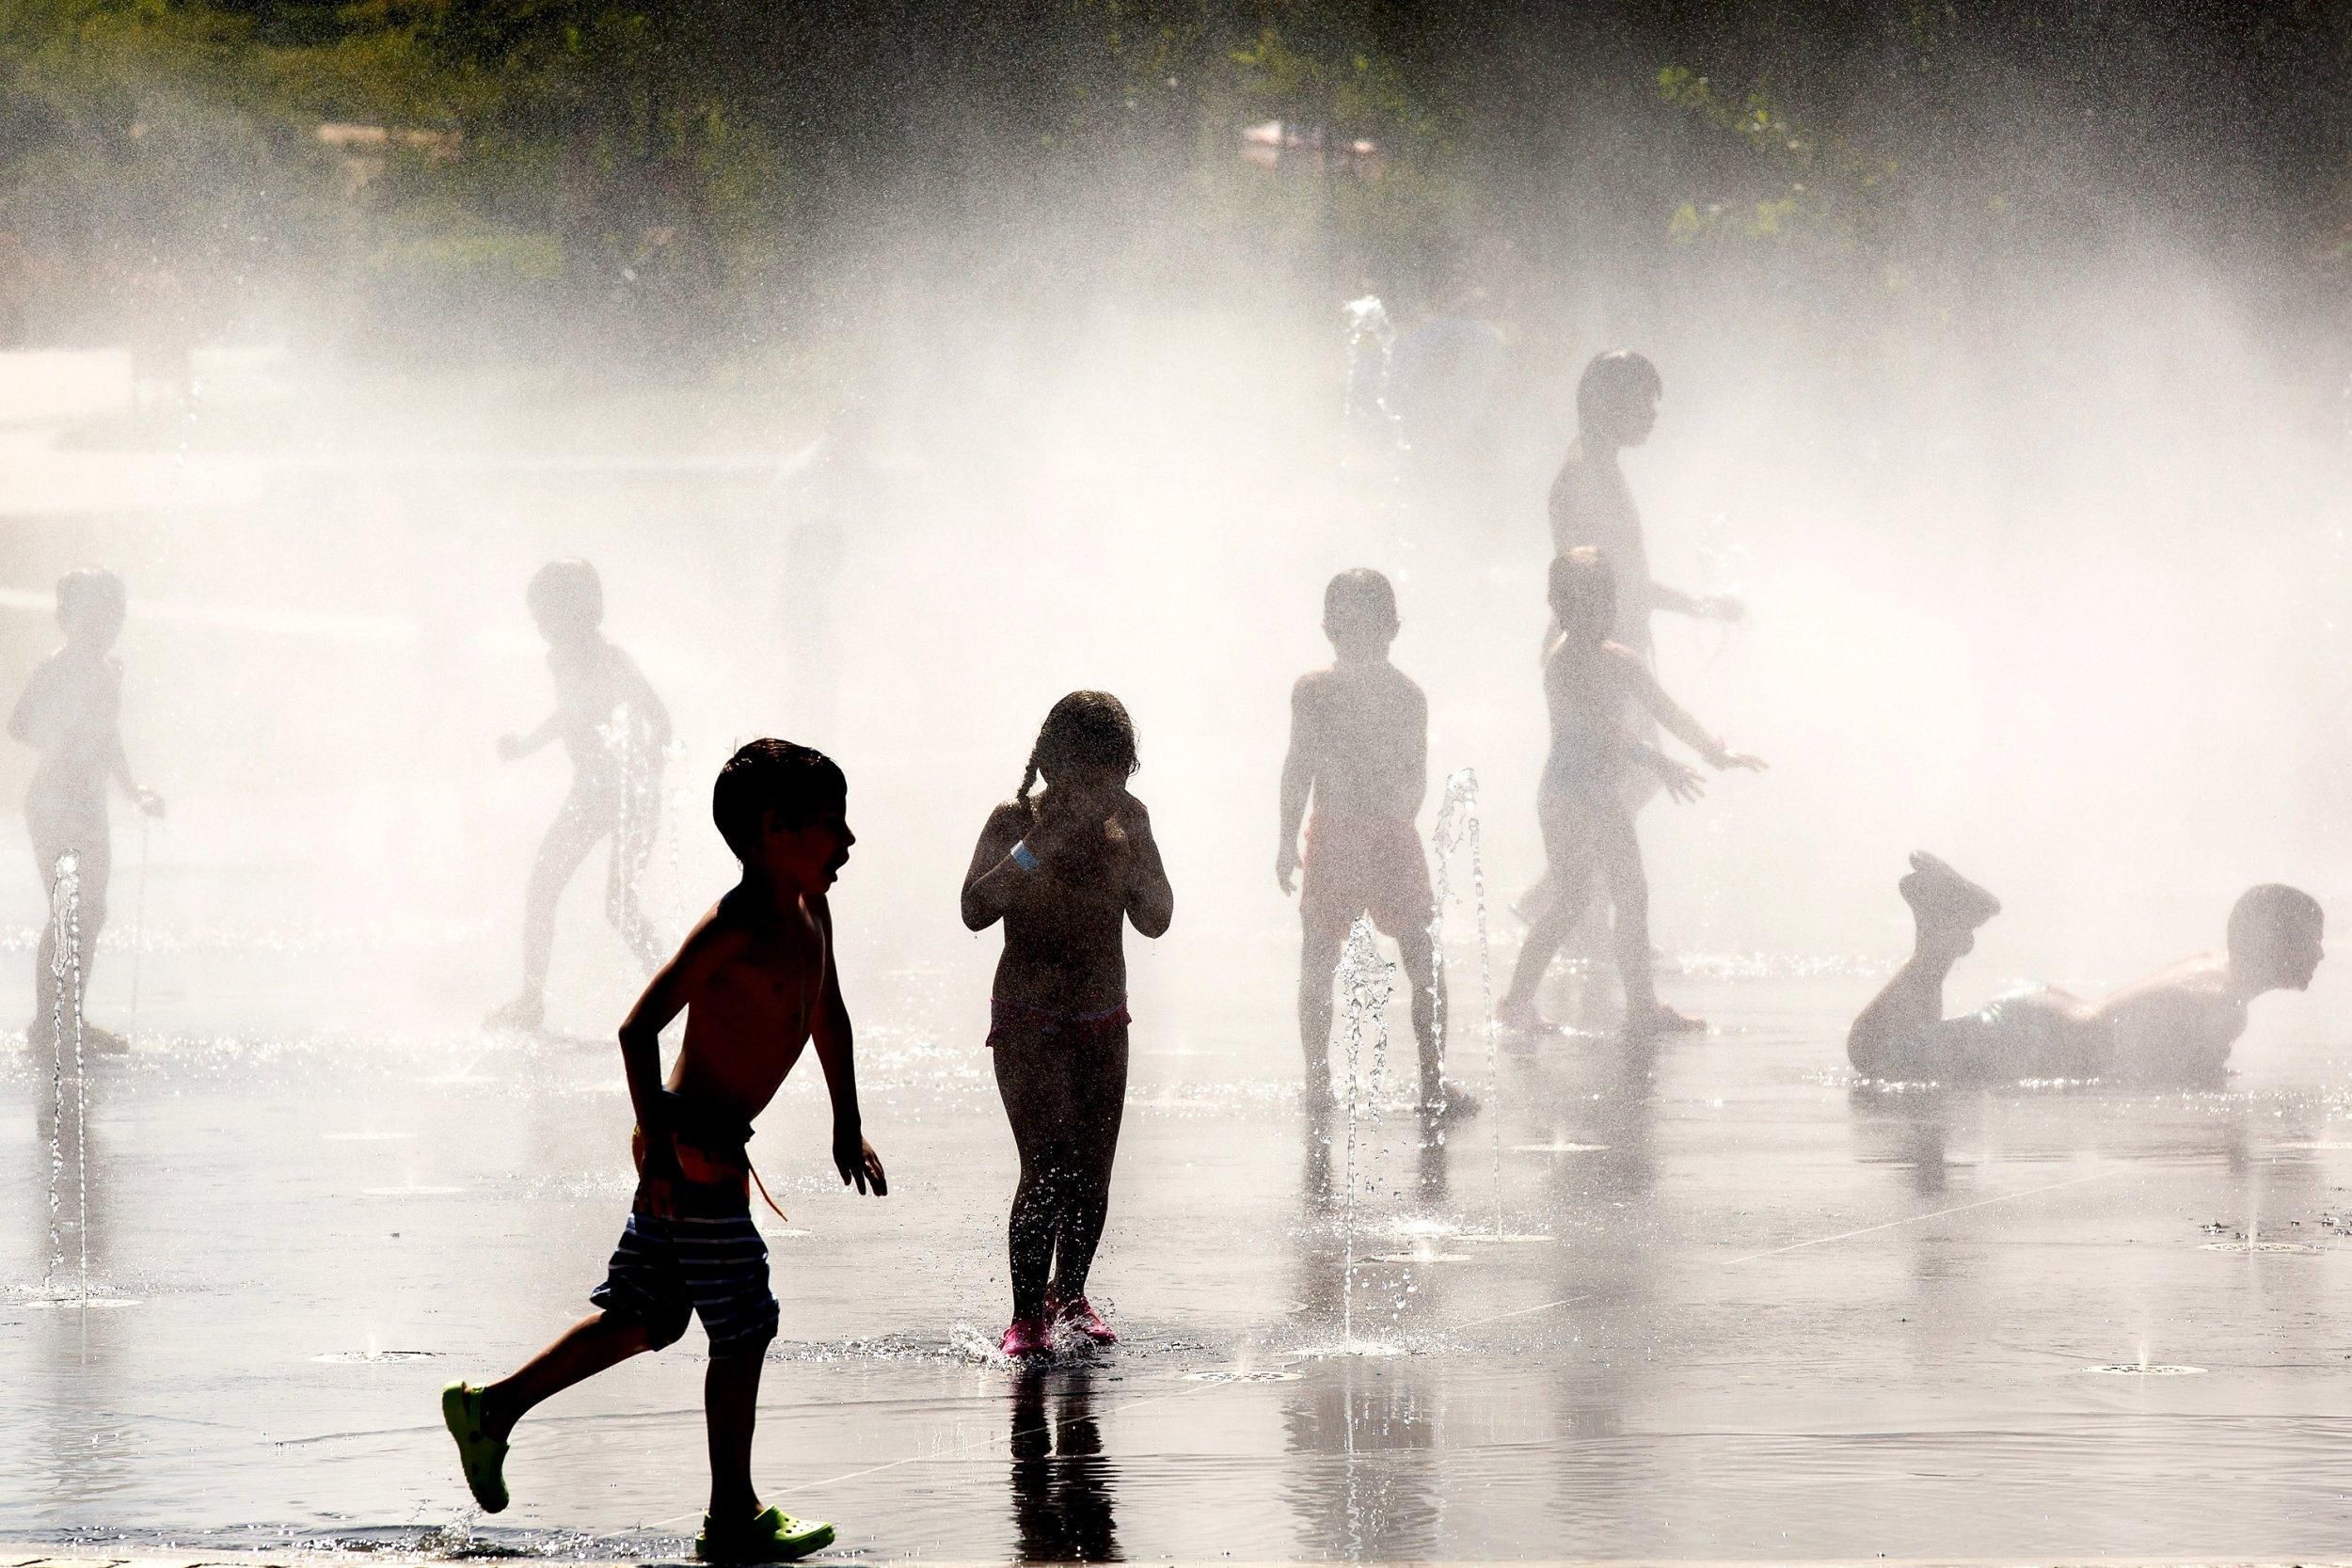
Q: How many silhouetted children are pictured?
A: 8